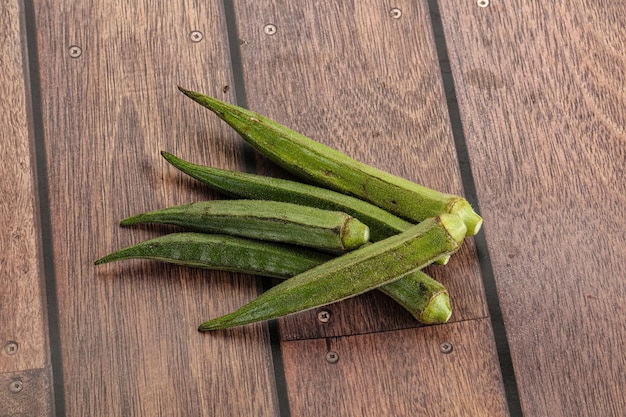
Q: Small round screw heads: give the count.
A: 10